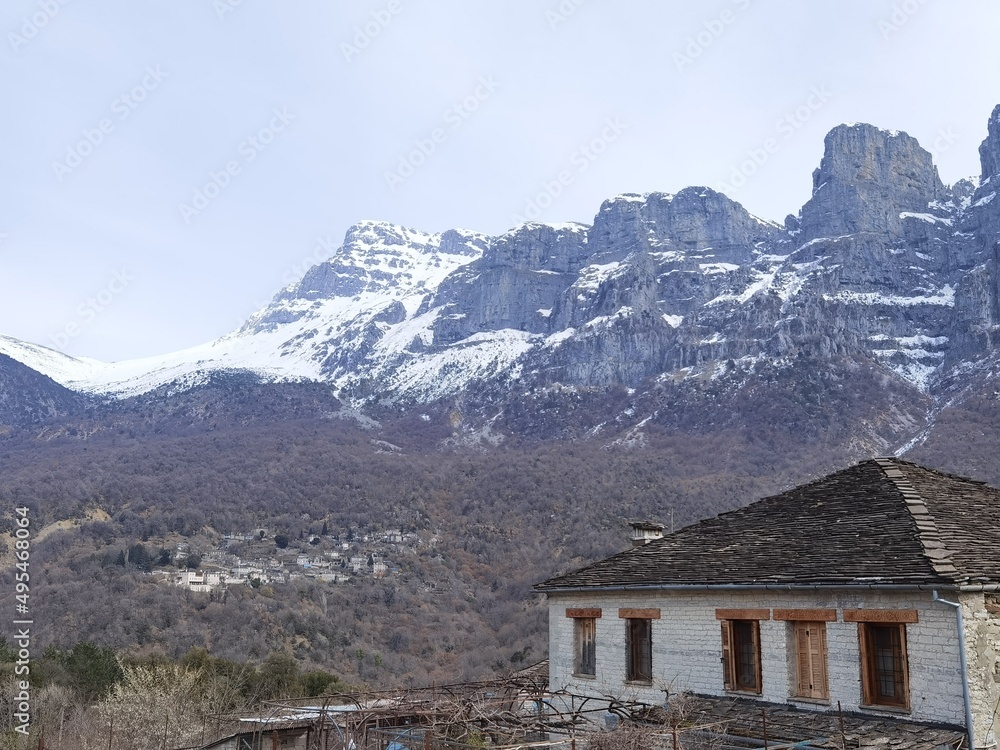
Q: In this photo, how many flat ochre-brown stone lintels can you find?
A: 5